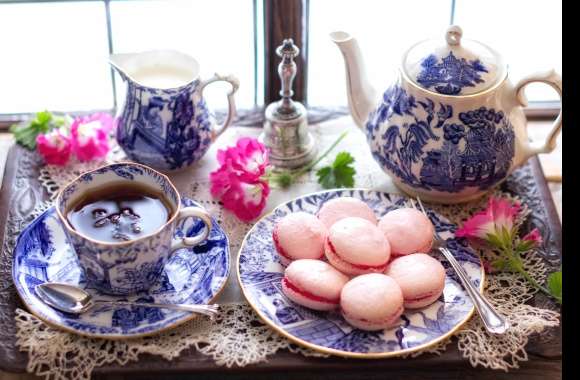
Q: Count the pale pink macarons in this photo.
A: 7